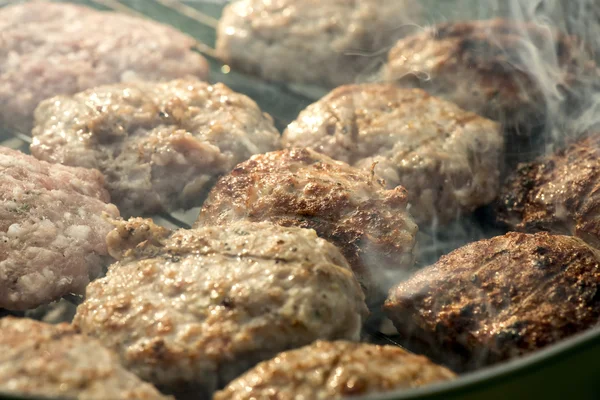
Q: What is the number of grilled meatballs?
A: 12